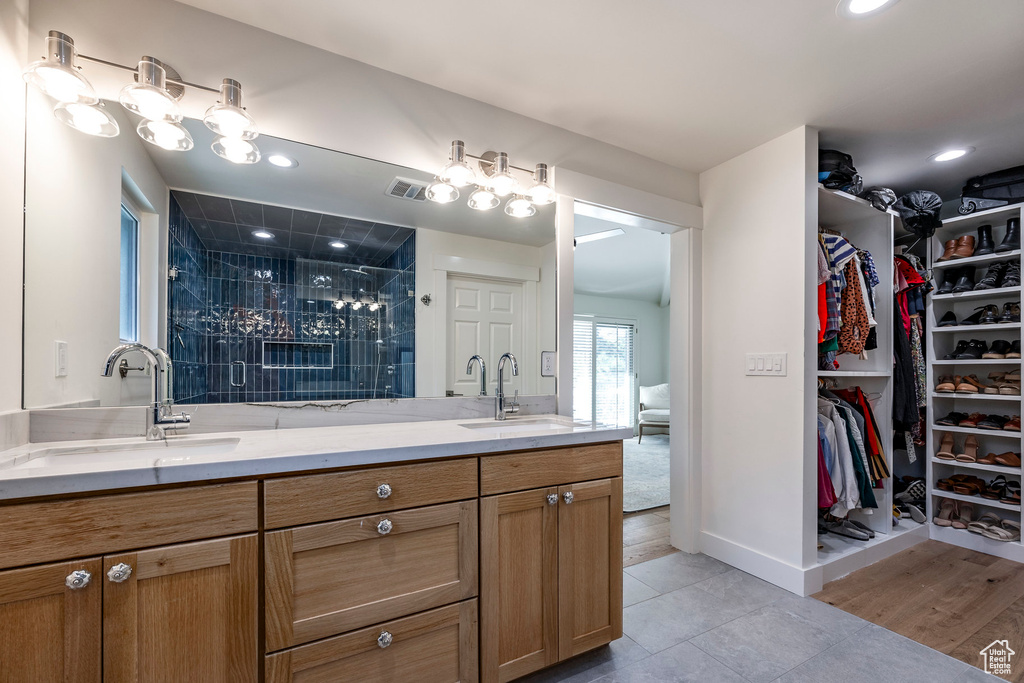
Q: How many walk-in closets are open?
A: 1